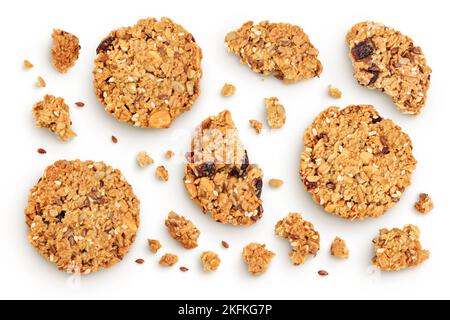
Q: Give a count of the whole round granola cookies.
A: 3